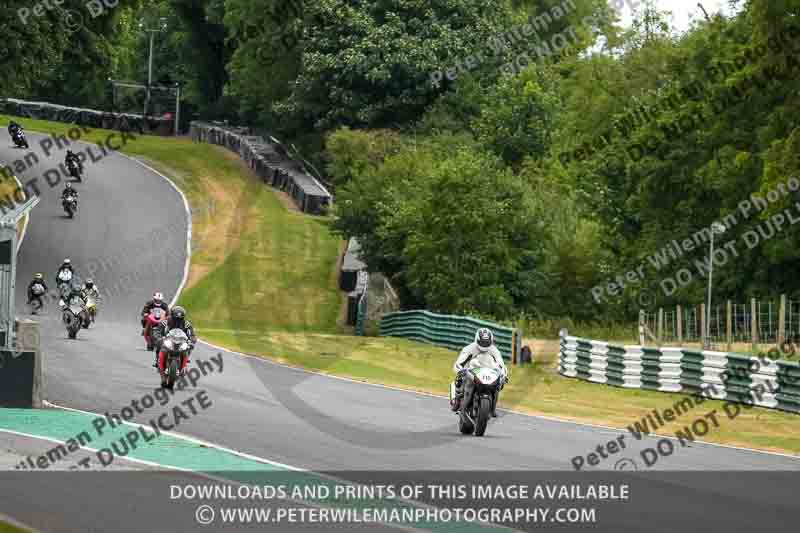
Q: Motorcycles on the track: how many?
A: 10